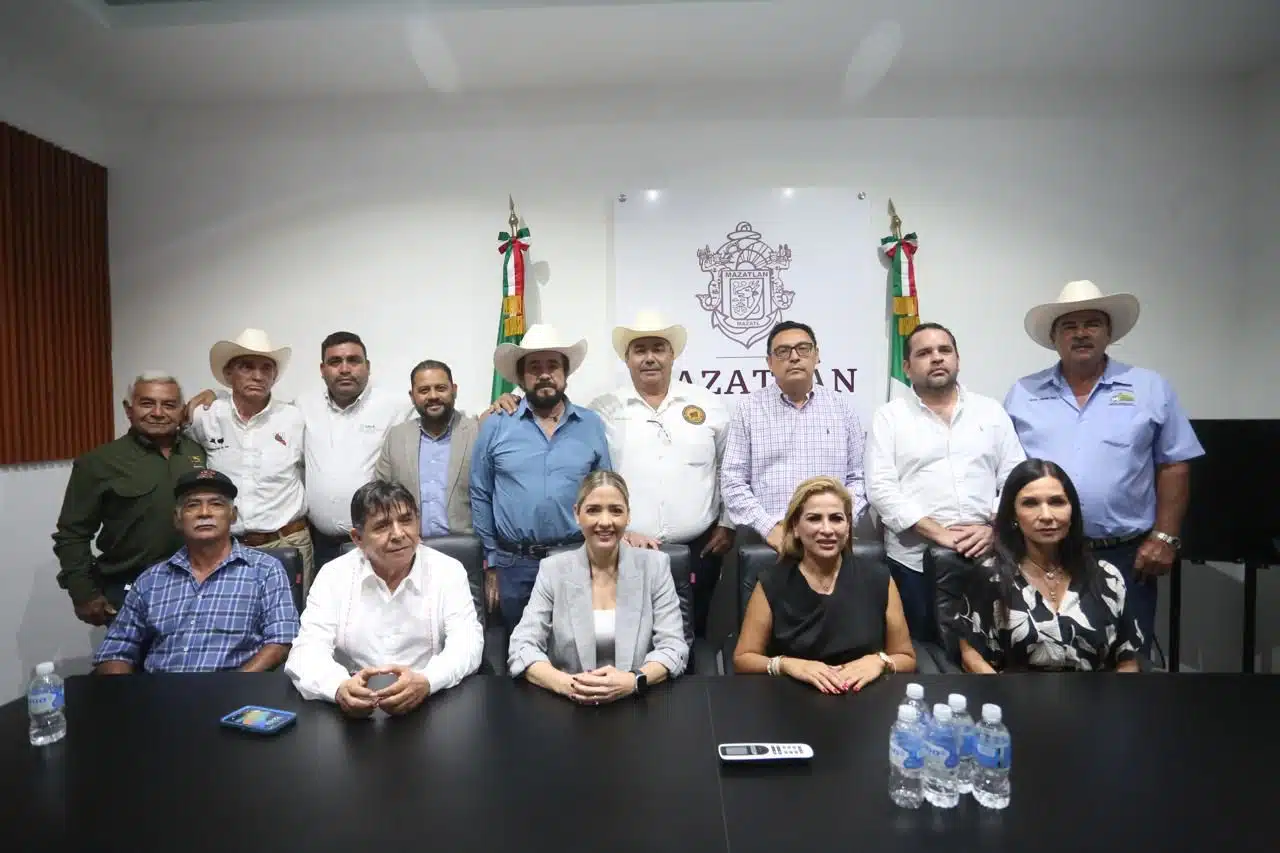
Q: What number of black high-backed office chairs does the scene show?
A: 5